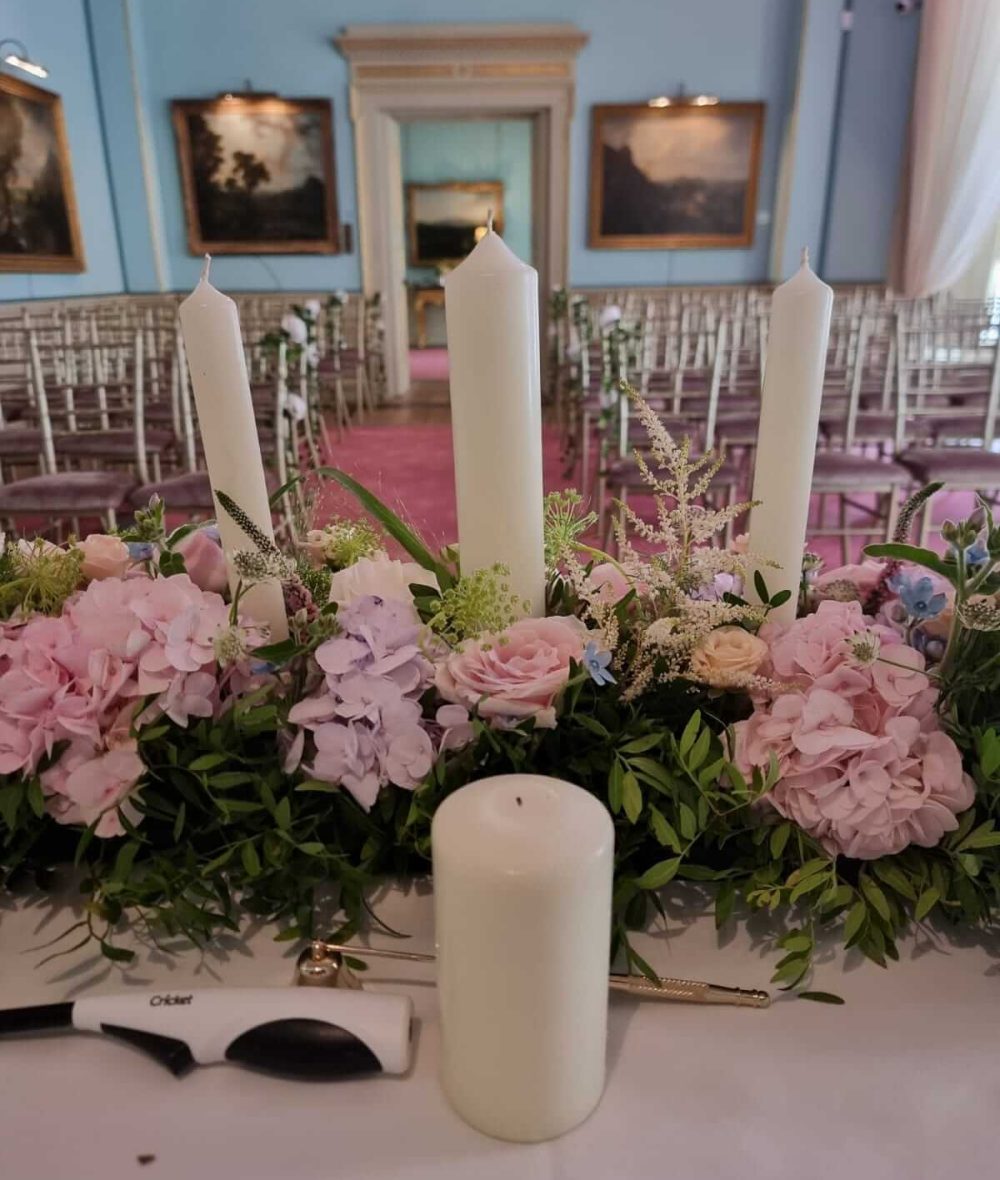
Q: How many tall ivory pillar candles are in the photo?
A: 3